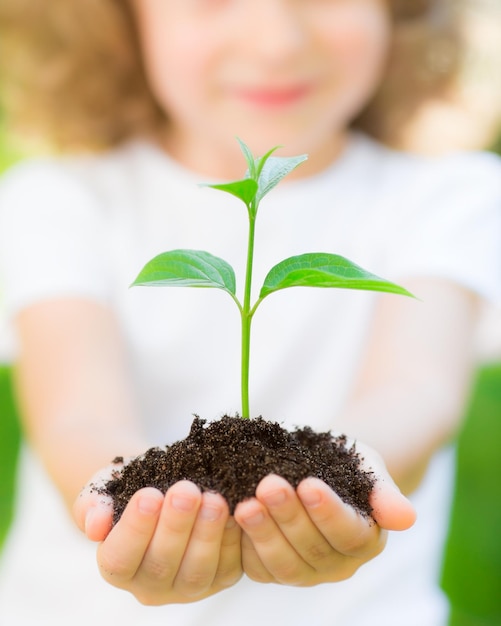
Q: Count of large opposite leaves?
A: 2